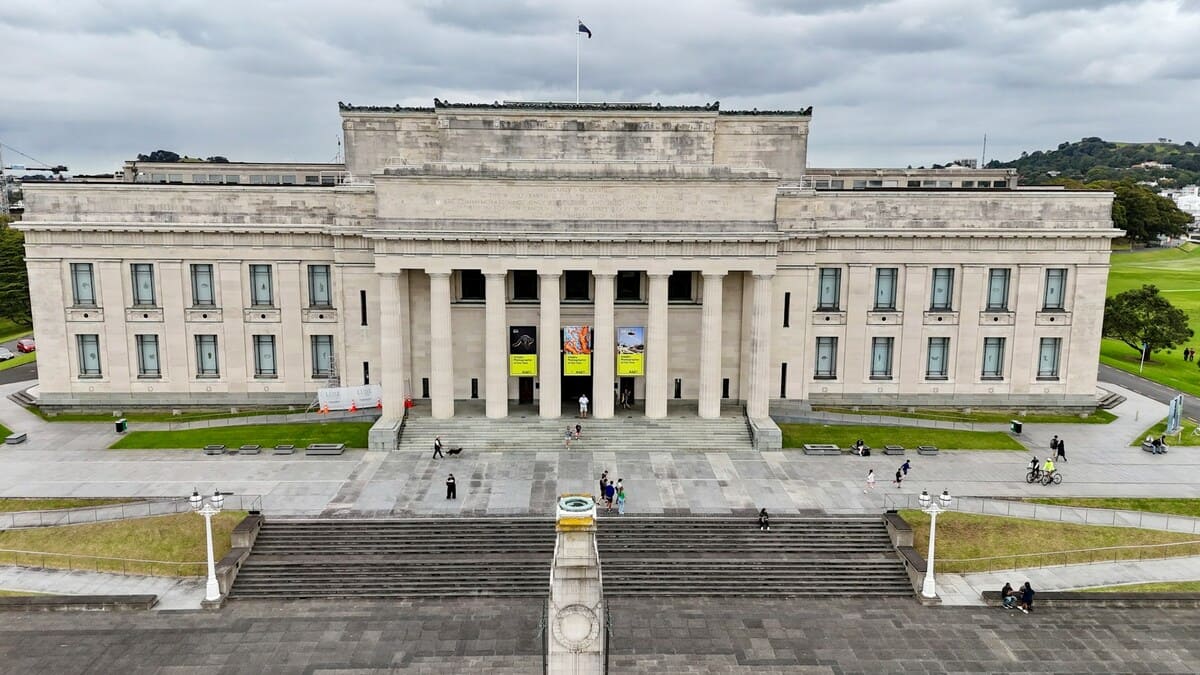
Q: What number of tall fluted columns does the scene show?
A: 8